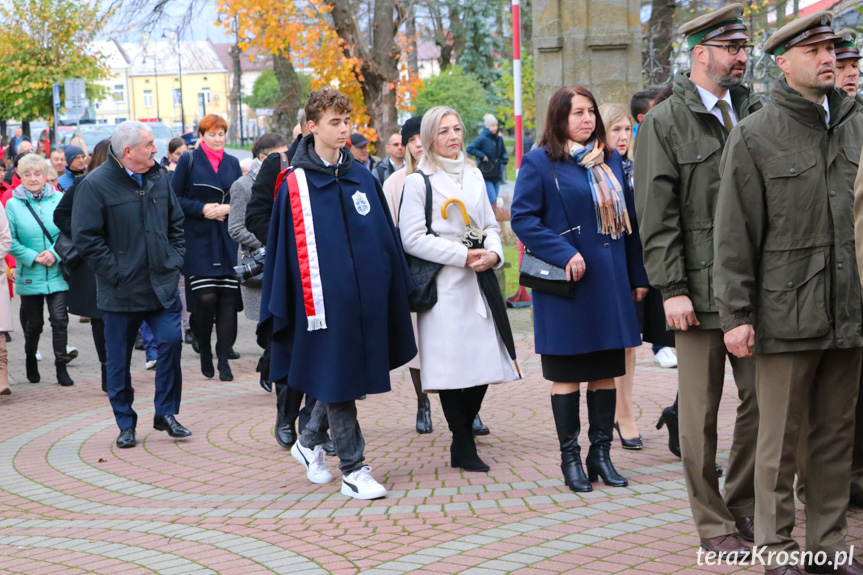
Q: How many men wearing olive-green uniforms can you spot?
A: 3